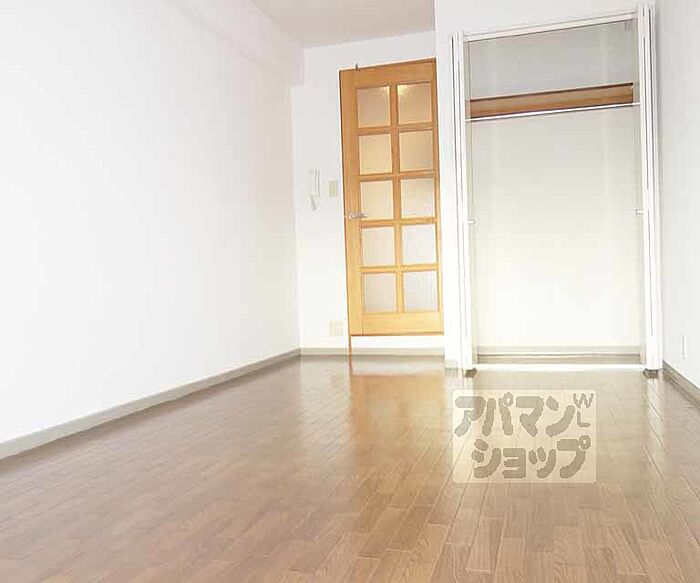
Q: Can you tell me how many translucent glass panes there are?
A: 10